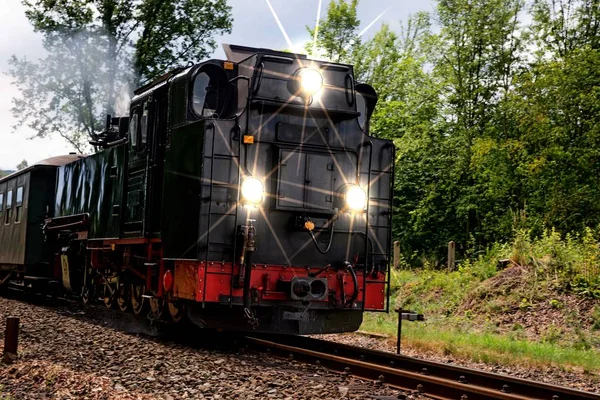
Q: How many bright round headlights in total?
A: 3